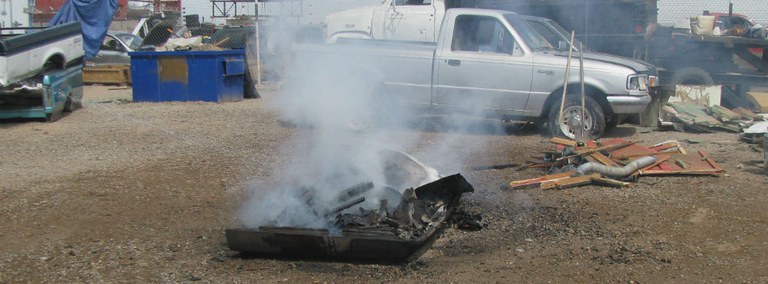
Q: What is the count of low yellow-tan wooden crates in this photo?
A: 1